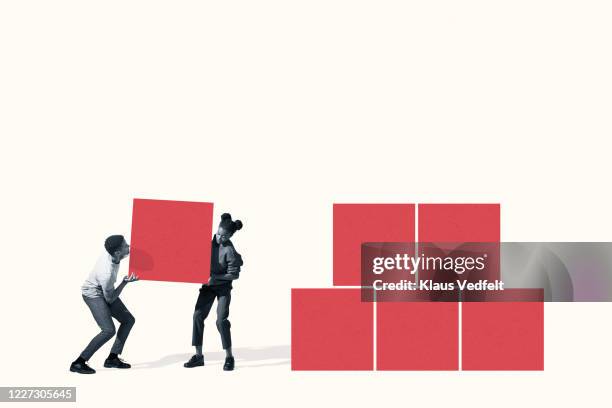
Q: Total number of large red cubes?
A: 6